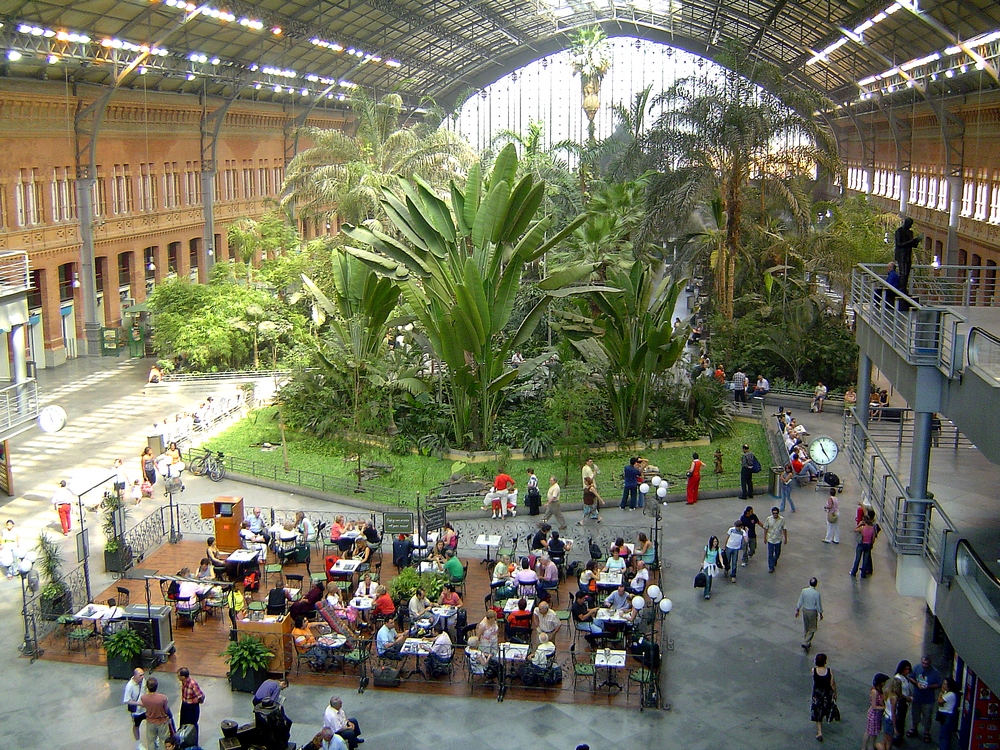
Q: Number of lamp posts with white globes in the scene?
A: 4